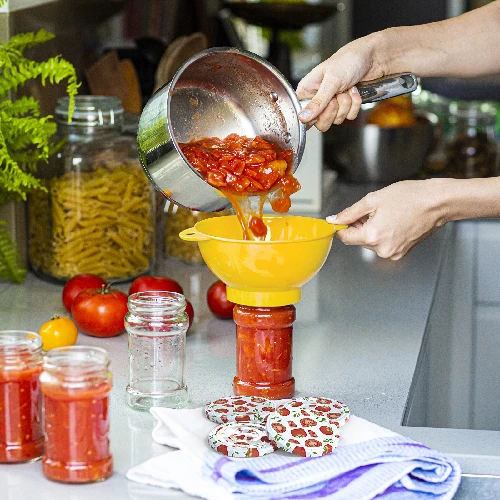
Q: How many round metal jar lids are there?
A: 4